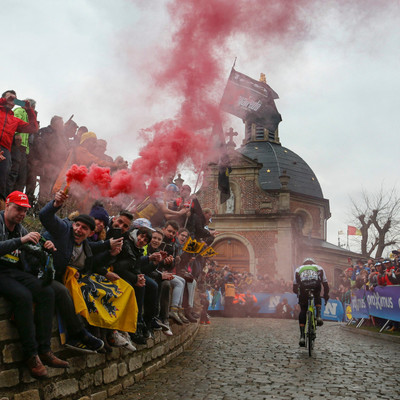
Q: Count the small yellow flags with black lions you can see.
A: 2